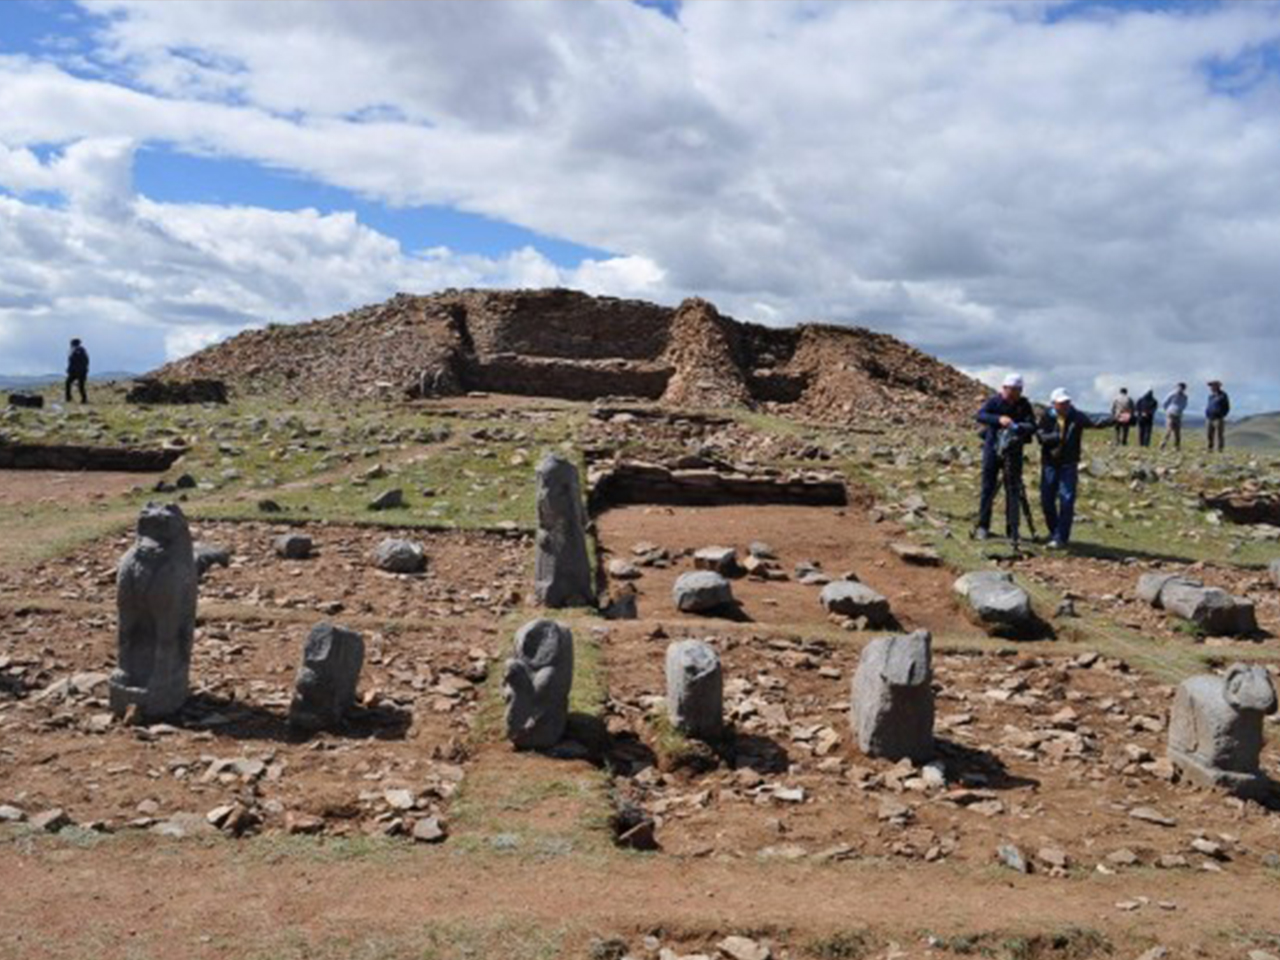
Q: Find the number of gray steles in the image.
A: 7